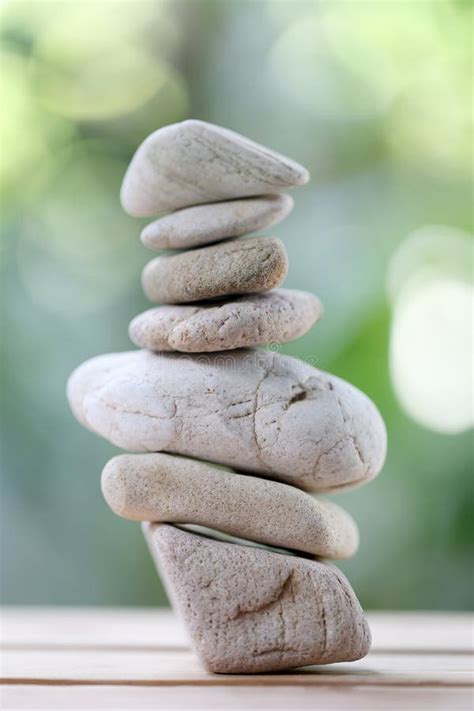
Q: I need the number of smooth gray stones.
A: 7